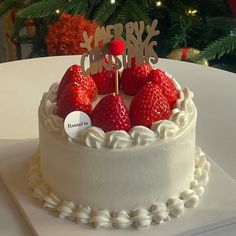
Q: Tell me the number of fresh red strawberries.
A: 7